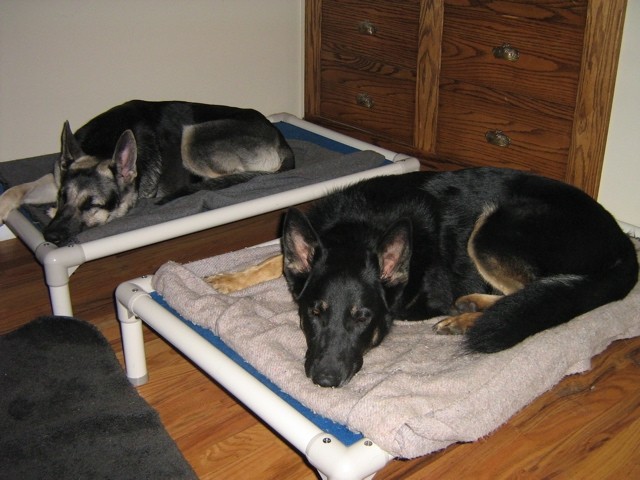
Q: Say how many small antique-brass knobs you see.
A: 4